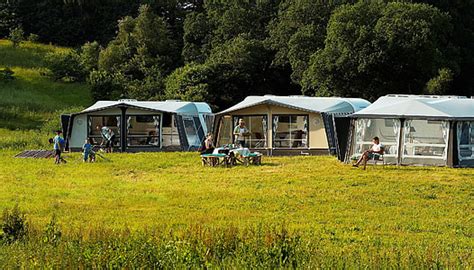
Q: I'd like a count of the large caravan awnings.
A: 3